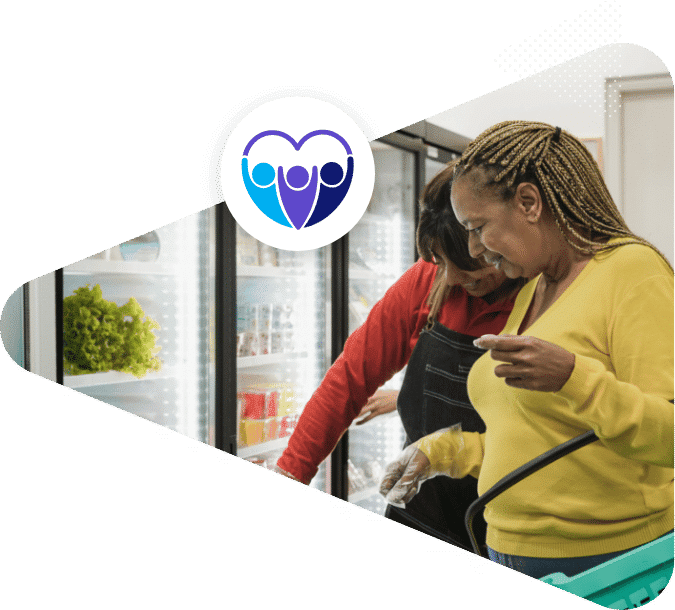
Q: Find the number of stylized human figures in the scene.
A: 3